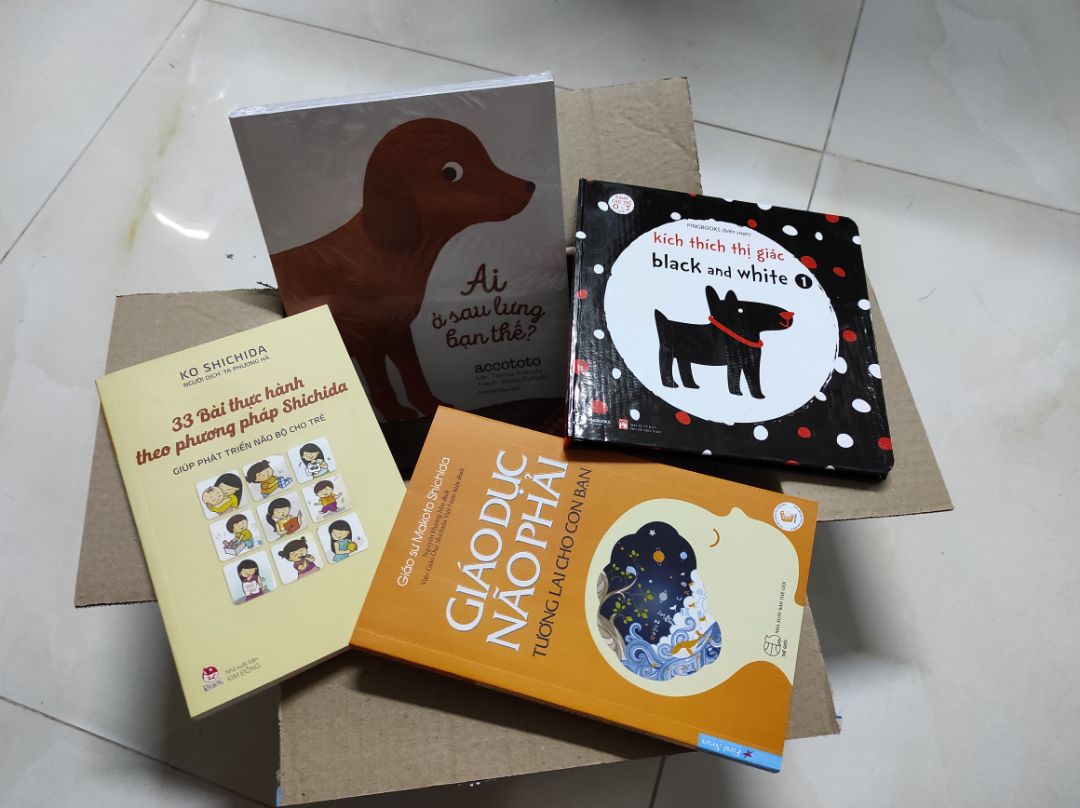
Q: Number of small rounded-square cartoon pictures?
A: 9